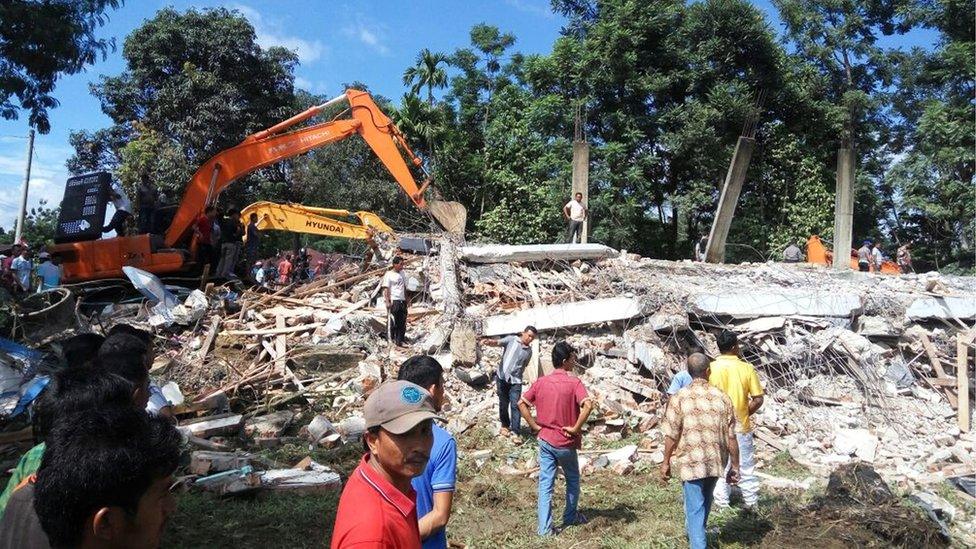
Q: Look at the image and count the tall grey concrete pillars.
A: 3